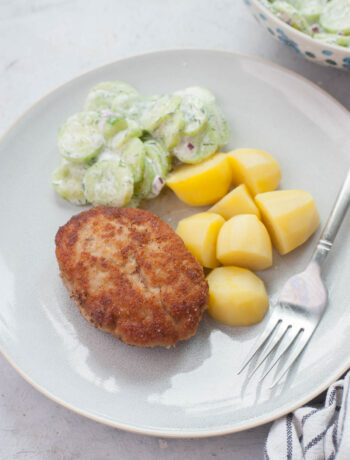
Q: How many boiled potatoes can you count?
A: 7